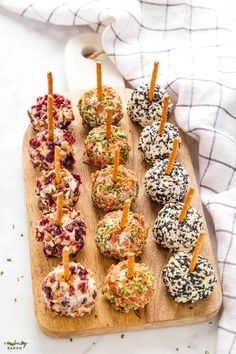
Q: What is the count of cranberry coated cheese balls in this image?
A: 5